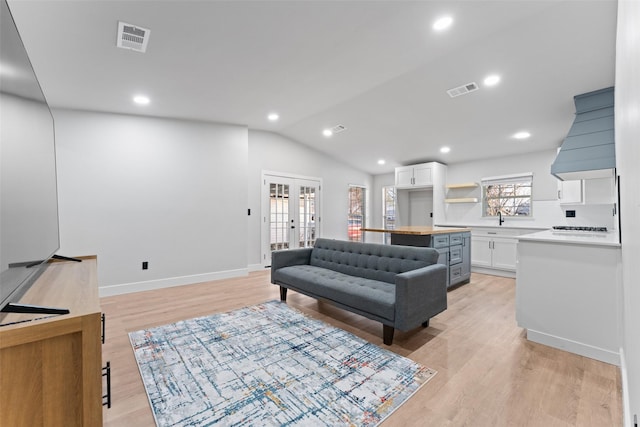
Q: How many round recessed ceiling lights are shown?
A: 8